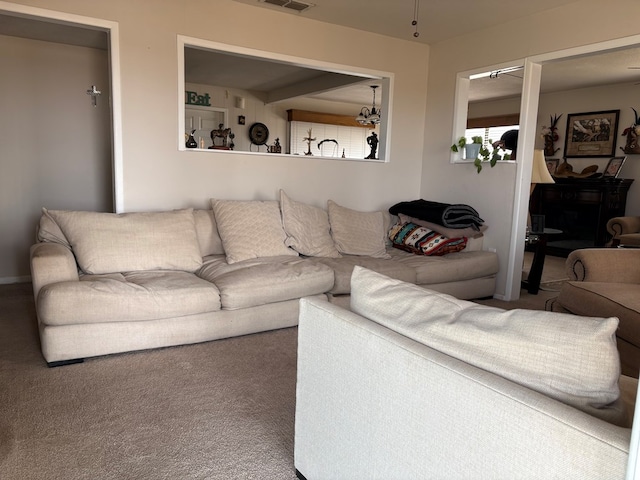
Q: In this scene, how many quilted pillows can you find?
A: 3